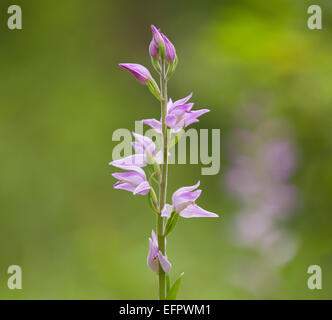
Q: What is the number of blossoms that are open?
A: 5